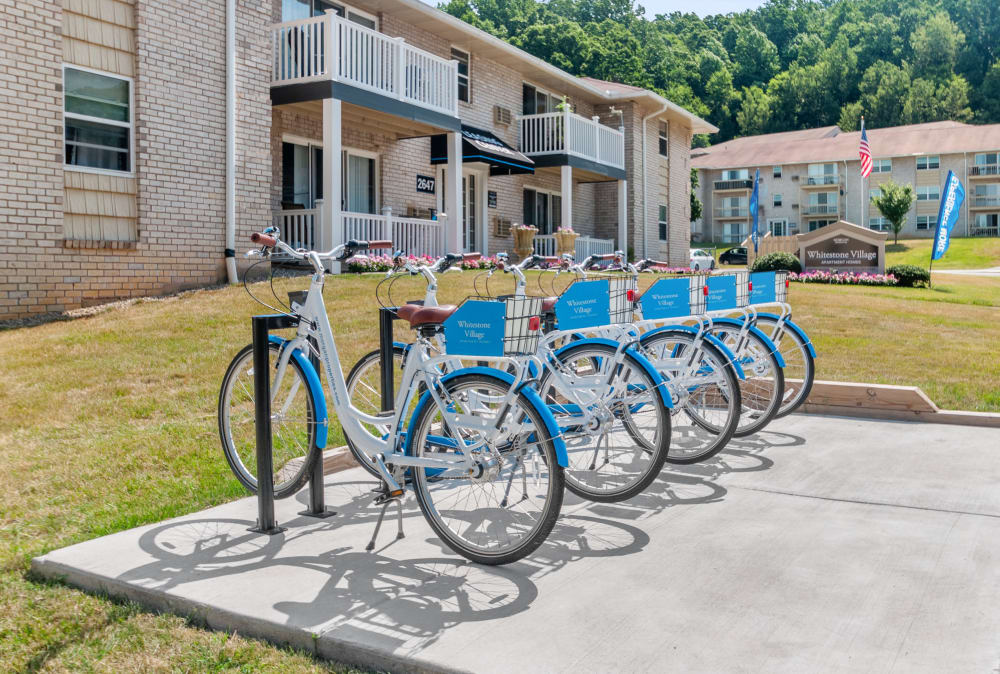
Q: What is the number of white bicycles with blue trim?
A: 5